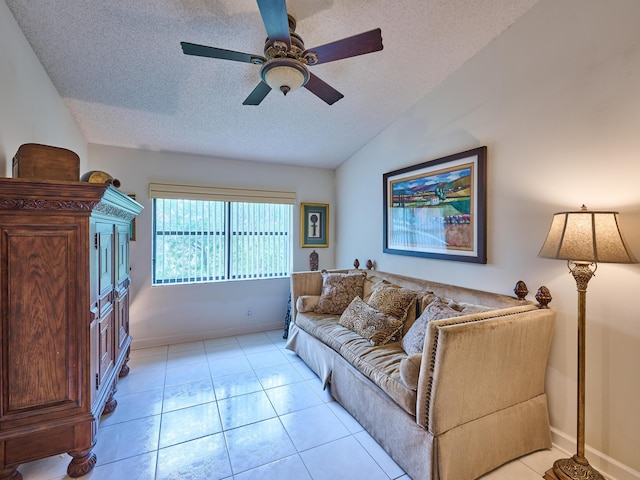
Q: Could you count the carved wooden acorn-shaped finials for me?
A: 4